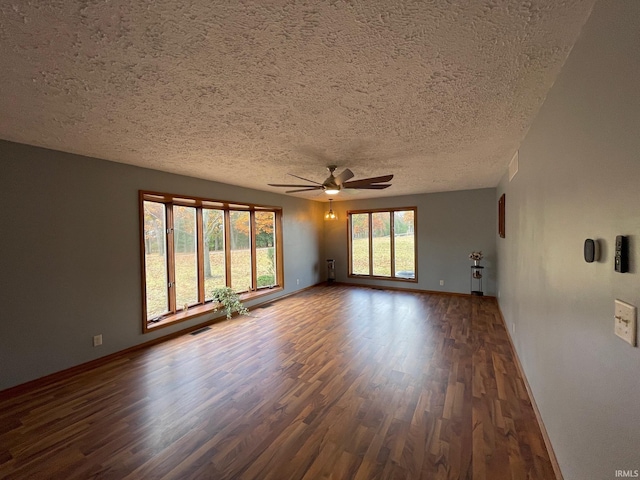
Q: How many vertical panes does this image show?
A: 8